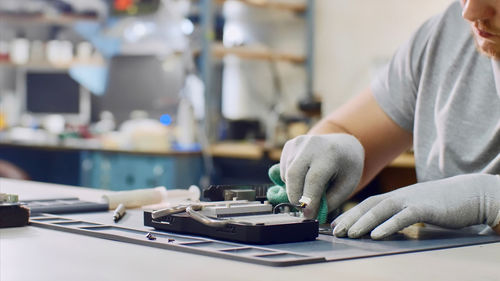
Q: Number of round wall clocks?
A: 0